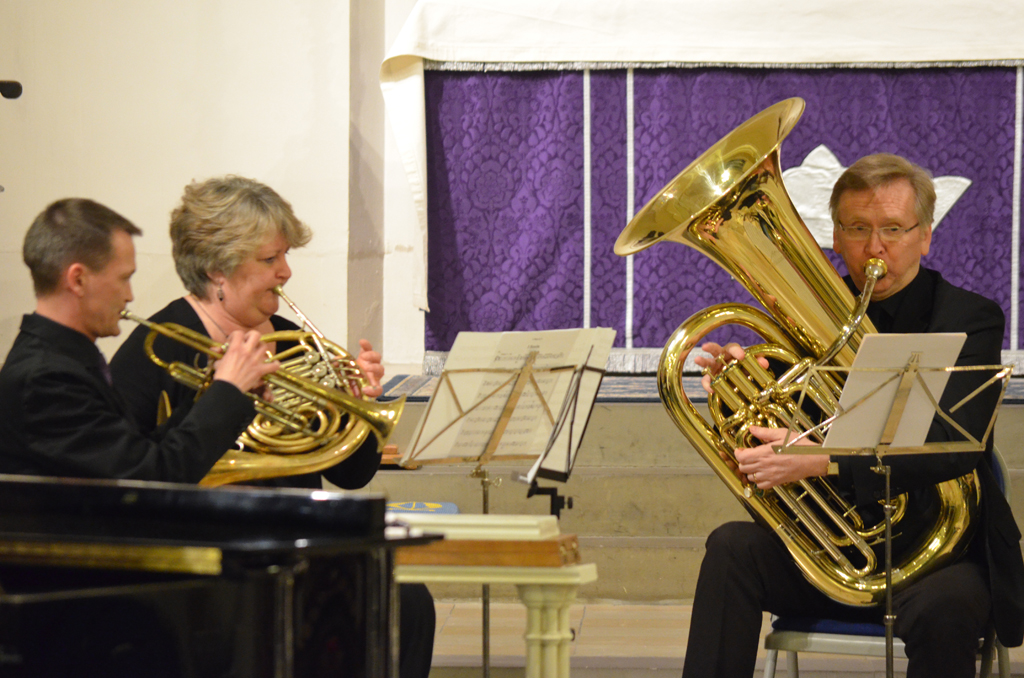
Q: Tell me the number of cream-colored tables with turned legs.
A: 1